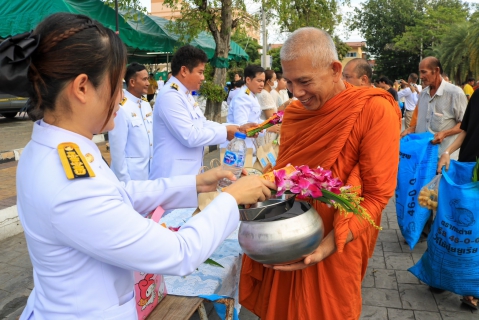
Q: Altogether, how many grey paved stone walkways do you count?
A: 1